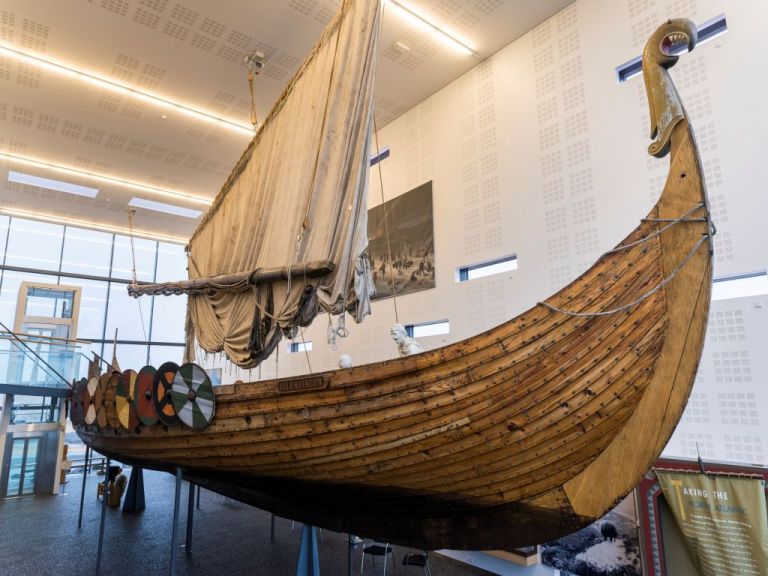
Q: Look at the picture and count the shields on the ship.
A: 9